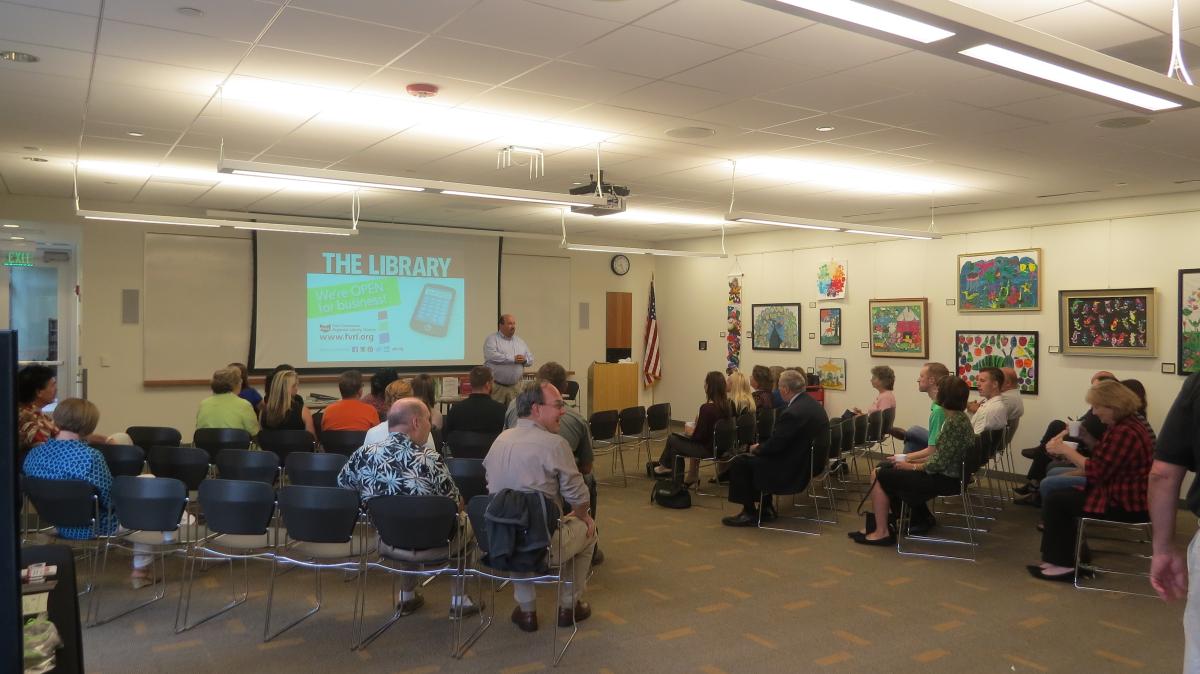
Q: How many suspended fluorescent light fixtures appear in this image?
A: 5